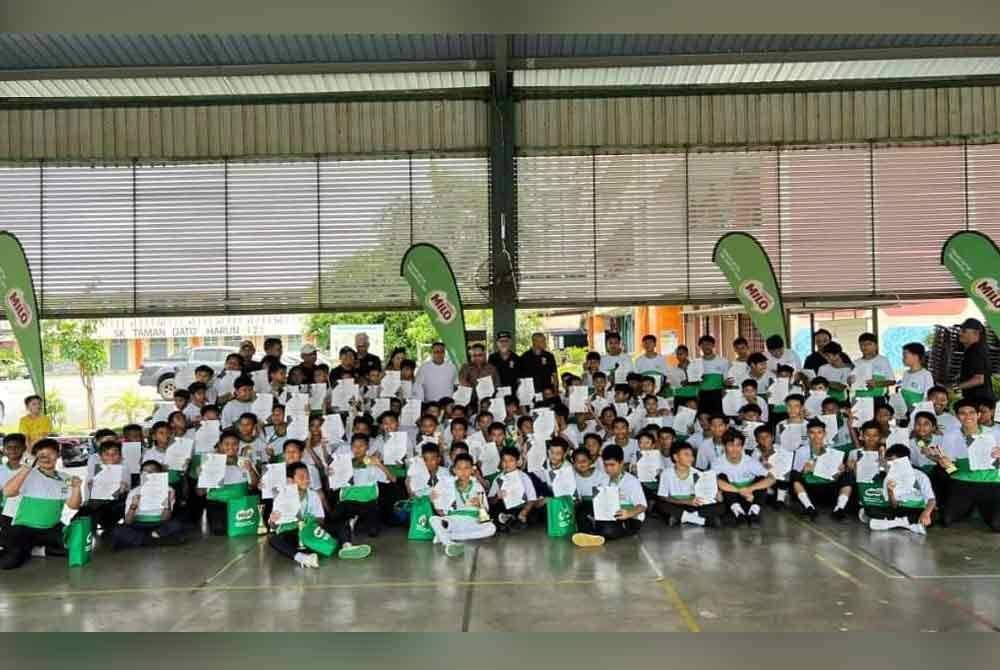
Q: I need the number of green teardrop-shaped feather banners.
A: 4